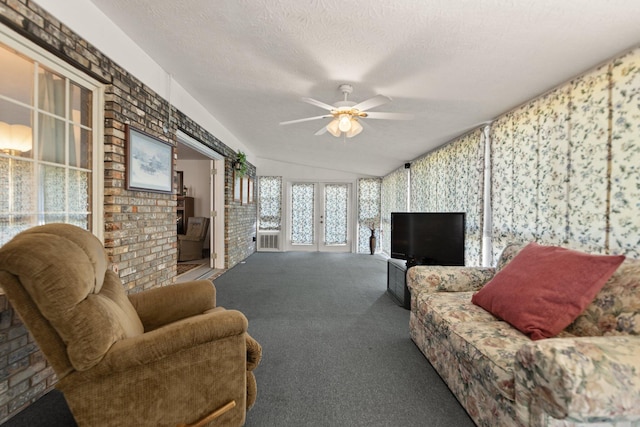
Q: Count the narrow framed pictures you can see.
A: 3